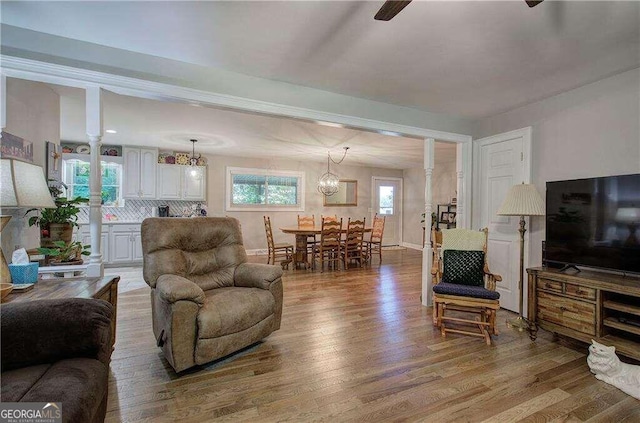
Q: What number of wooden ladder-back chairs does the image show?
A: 6